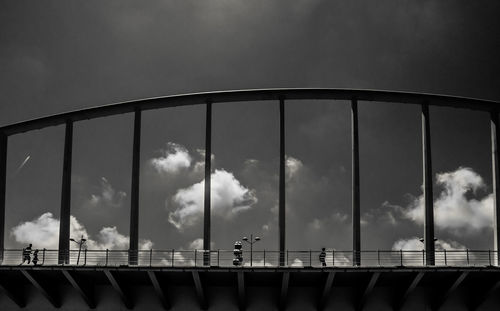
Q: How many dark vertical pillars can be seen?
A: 8